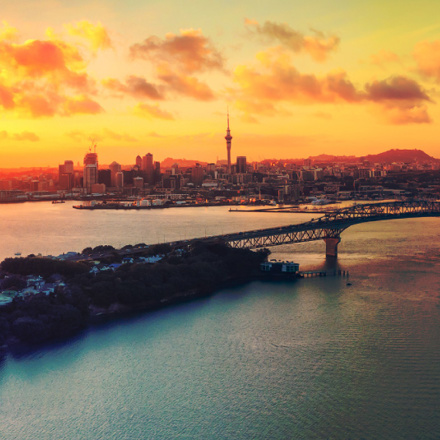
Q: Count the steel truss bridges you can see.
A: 1